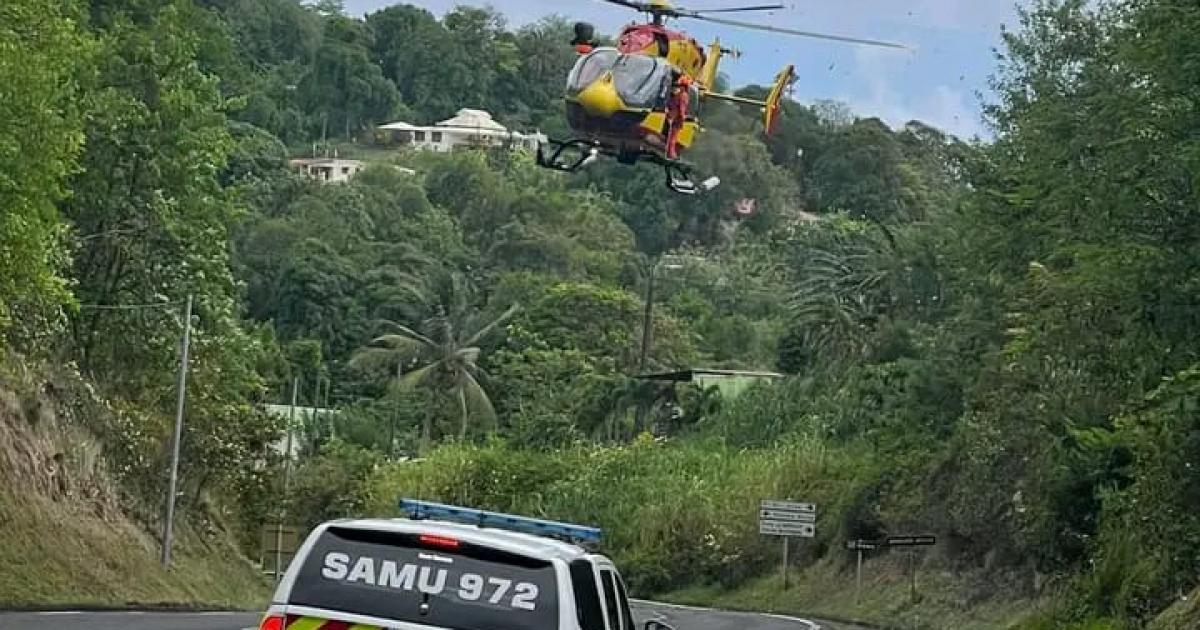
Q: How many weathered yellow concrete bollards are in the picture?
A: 0